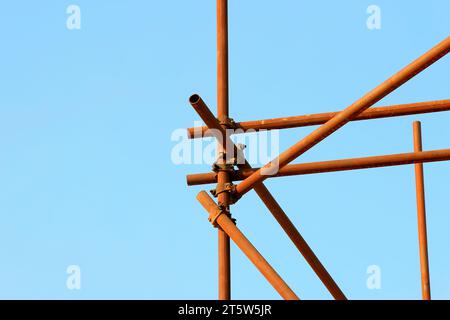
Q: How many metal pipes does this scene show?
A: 7